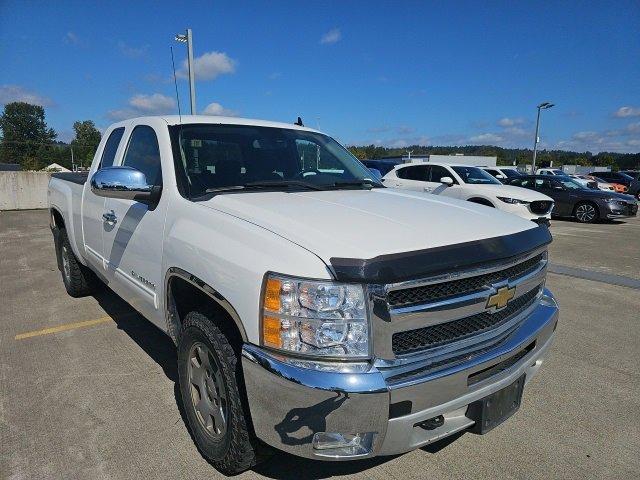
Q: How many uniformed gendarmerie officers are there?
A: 0